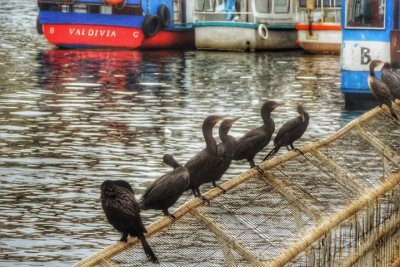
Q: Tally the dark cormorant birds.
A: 8